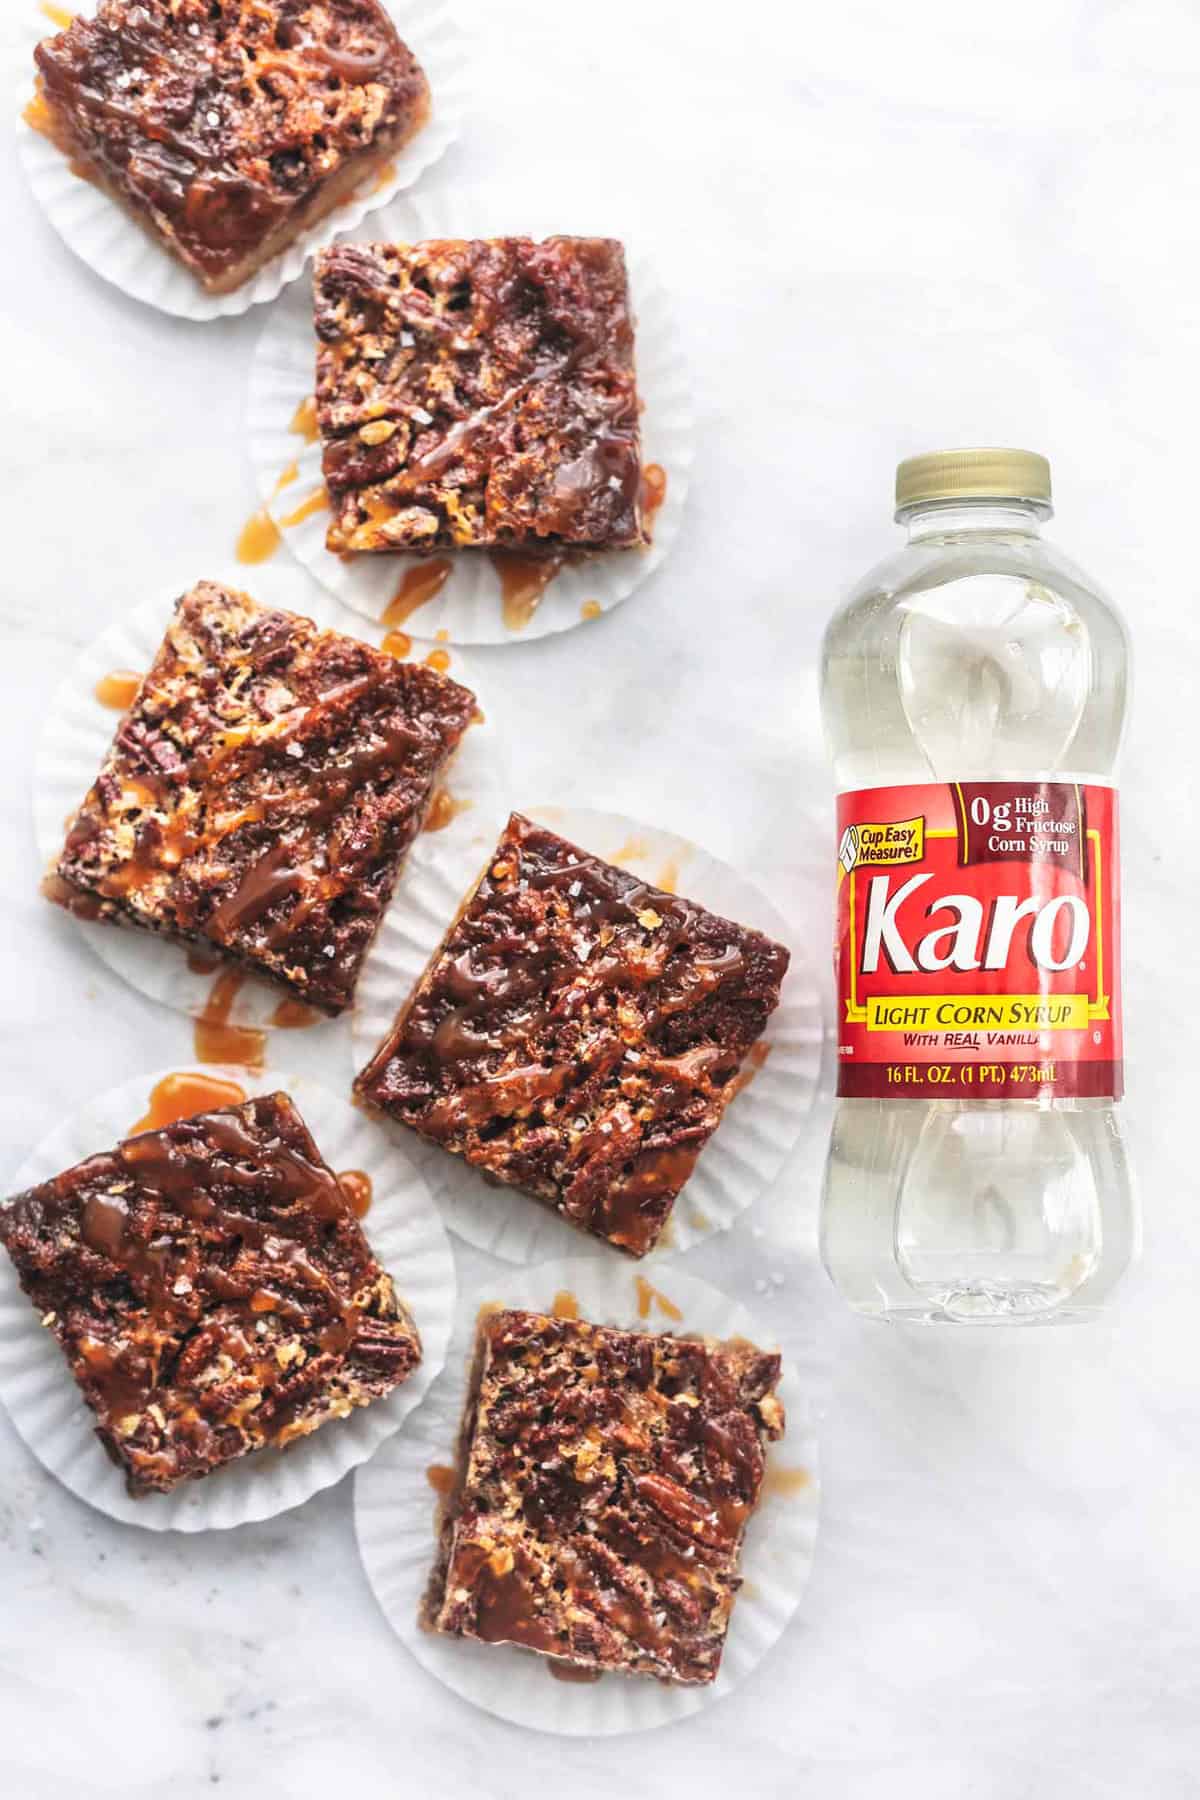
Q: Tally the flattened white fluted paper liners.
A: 6